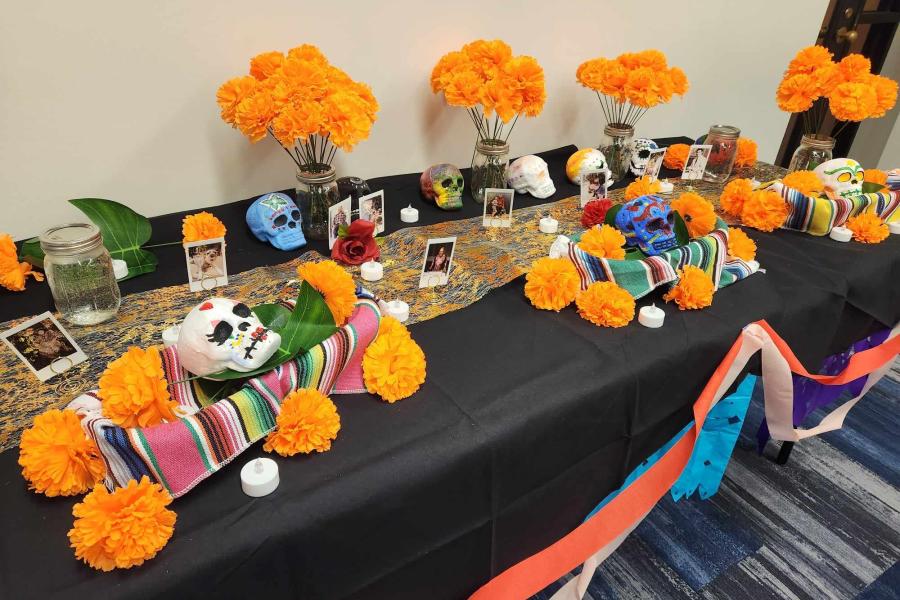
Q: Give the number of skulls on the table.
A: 9